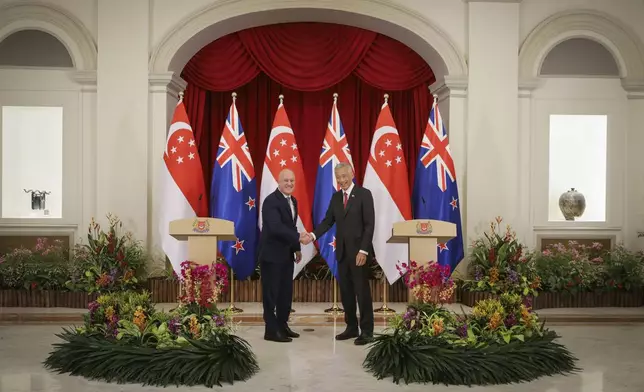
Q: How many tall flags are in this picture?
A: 6